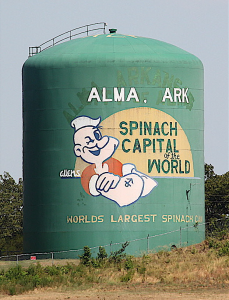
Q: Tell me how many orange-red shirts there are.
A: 1